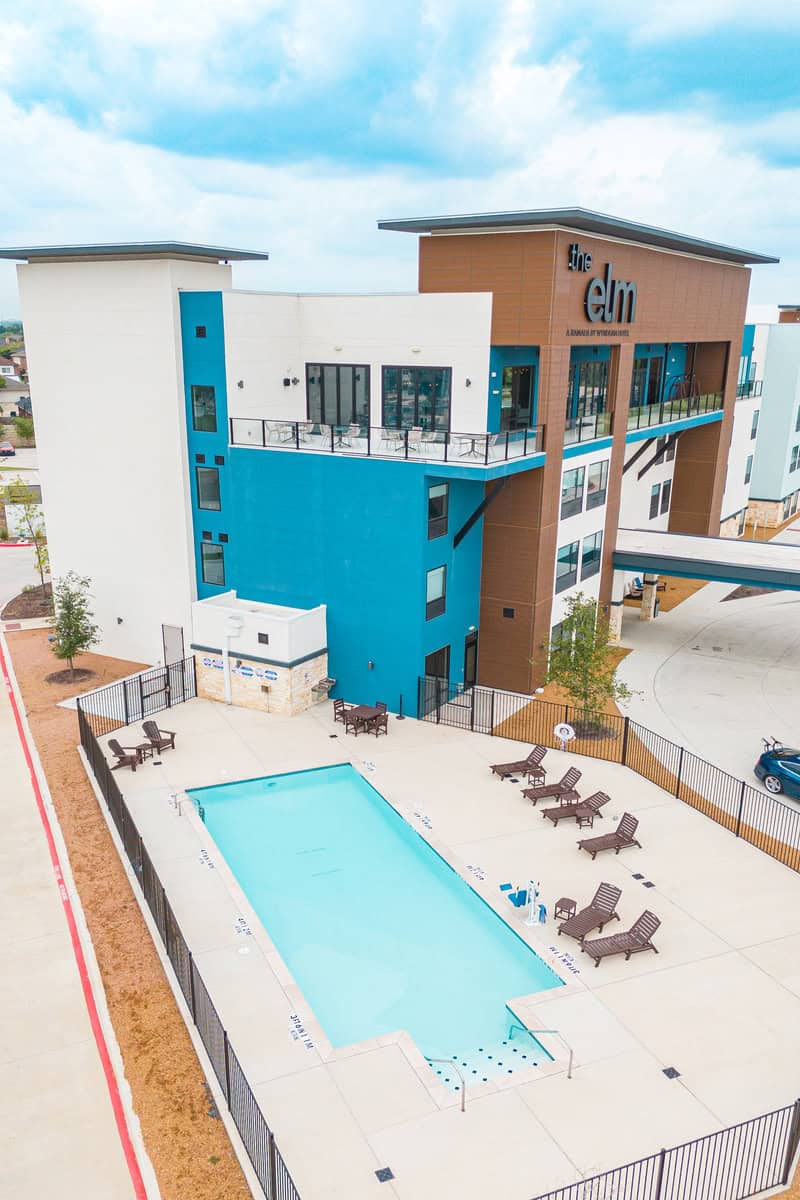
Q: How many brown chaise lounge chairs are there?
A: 6